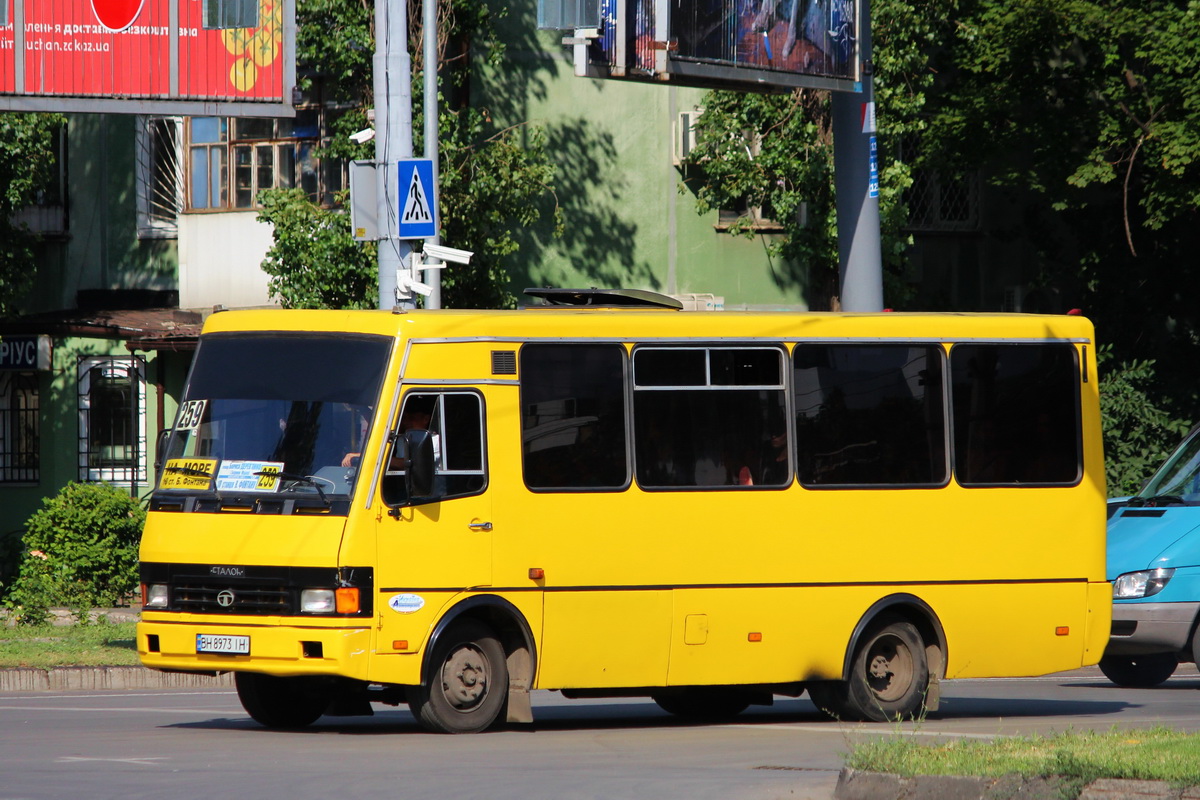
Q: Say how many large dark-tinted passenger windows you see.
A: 4